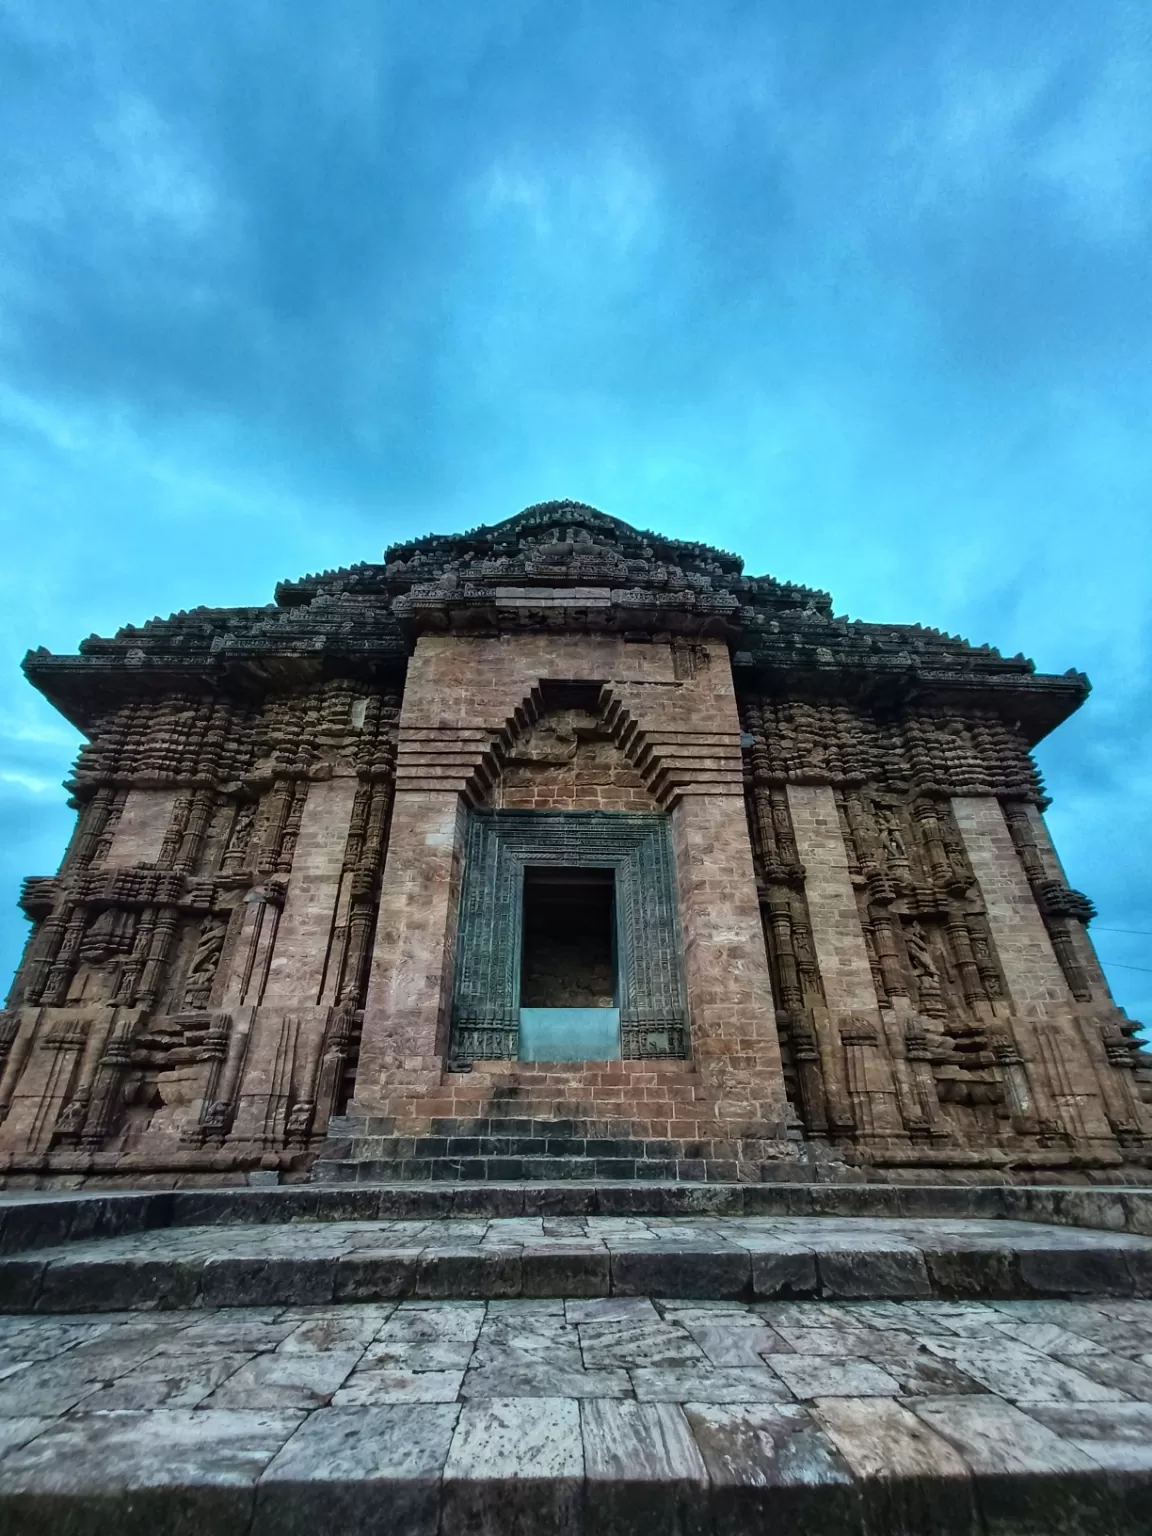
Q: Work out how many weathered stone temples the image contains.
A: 1